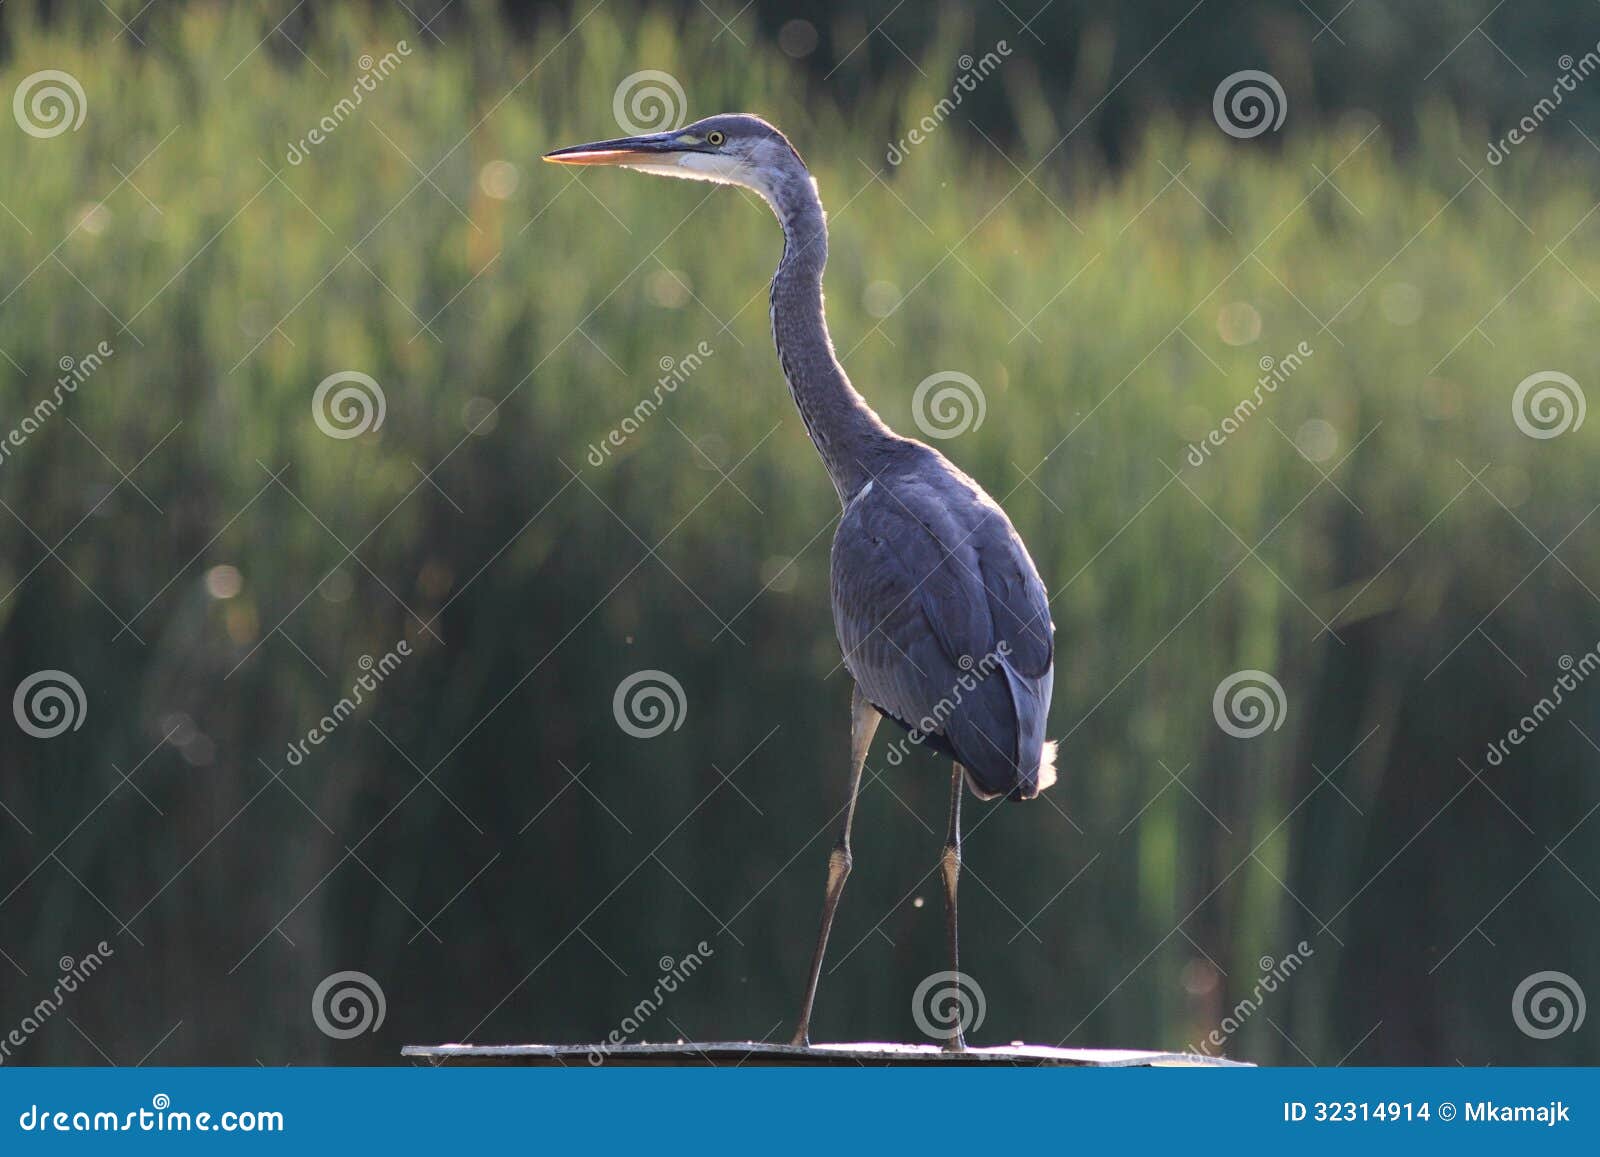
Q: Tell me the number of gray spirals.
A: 12